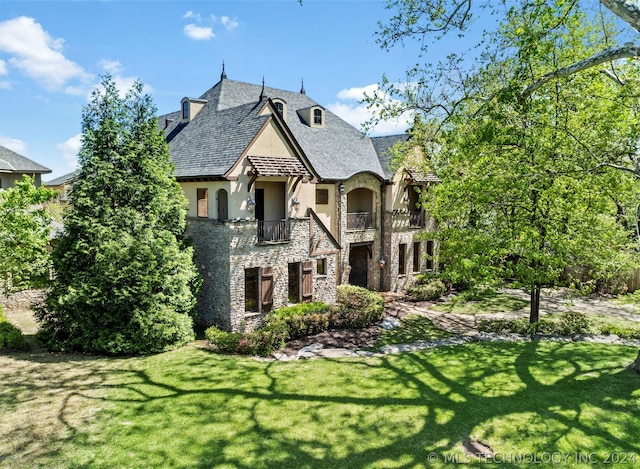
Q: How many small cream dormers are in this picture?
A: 3